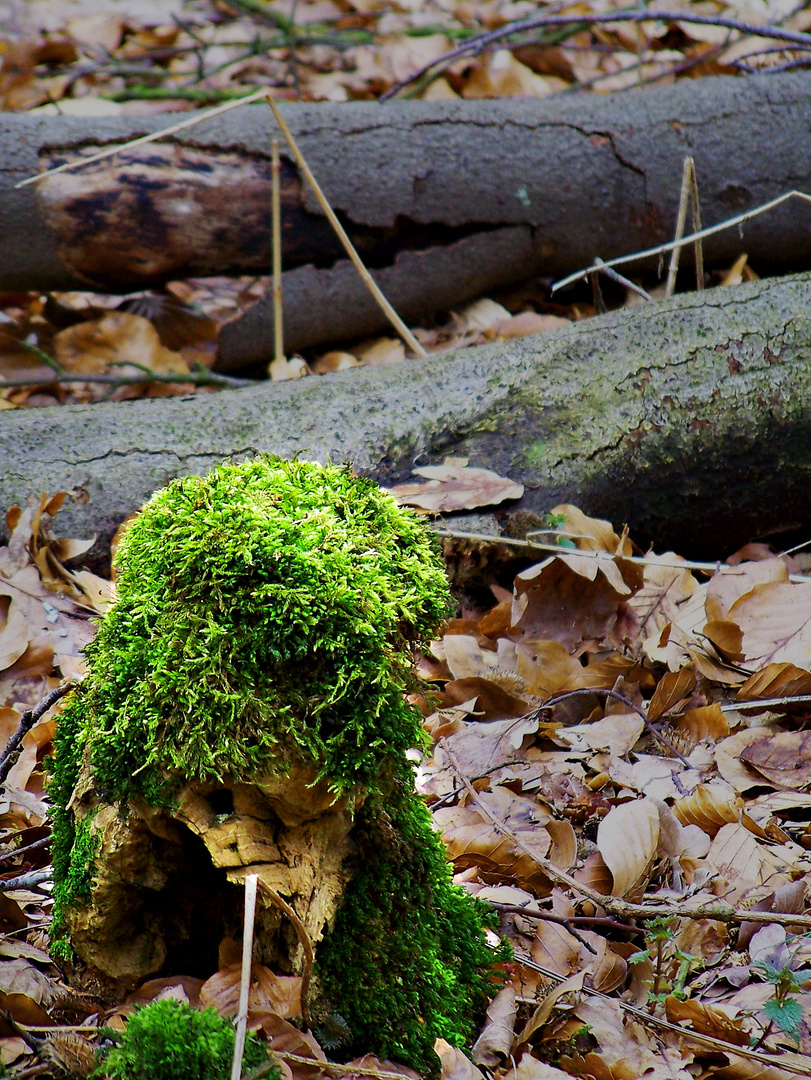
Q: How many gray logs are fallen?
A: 2